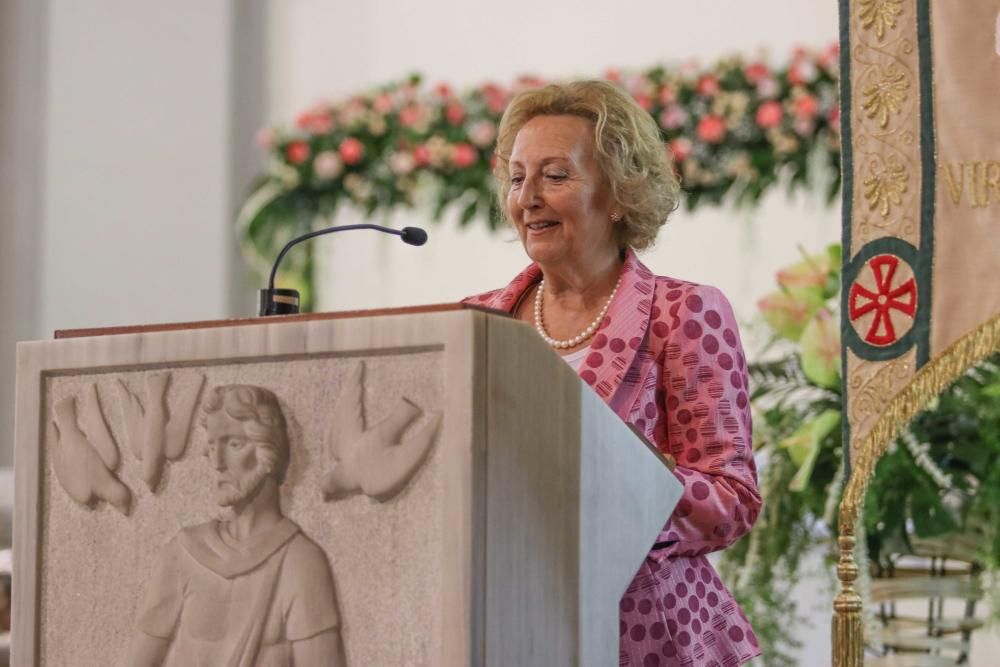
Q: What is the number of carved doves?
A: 3